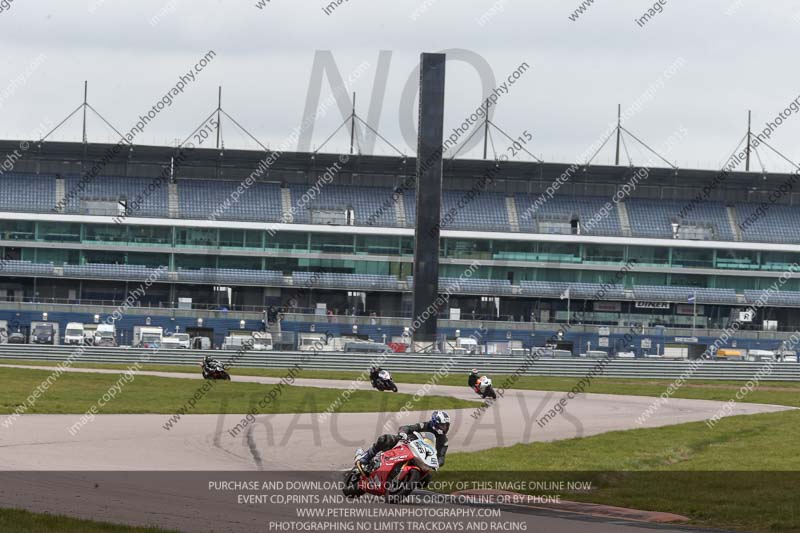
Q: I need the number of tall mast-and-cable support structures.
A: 6